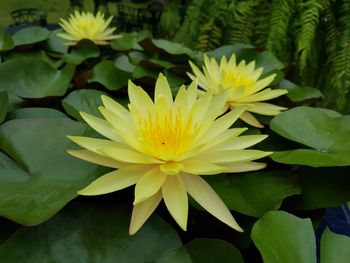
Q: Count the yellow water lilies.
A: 3